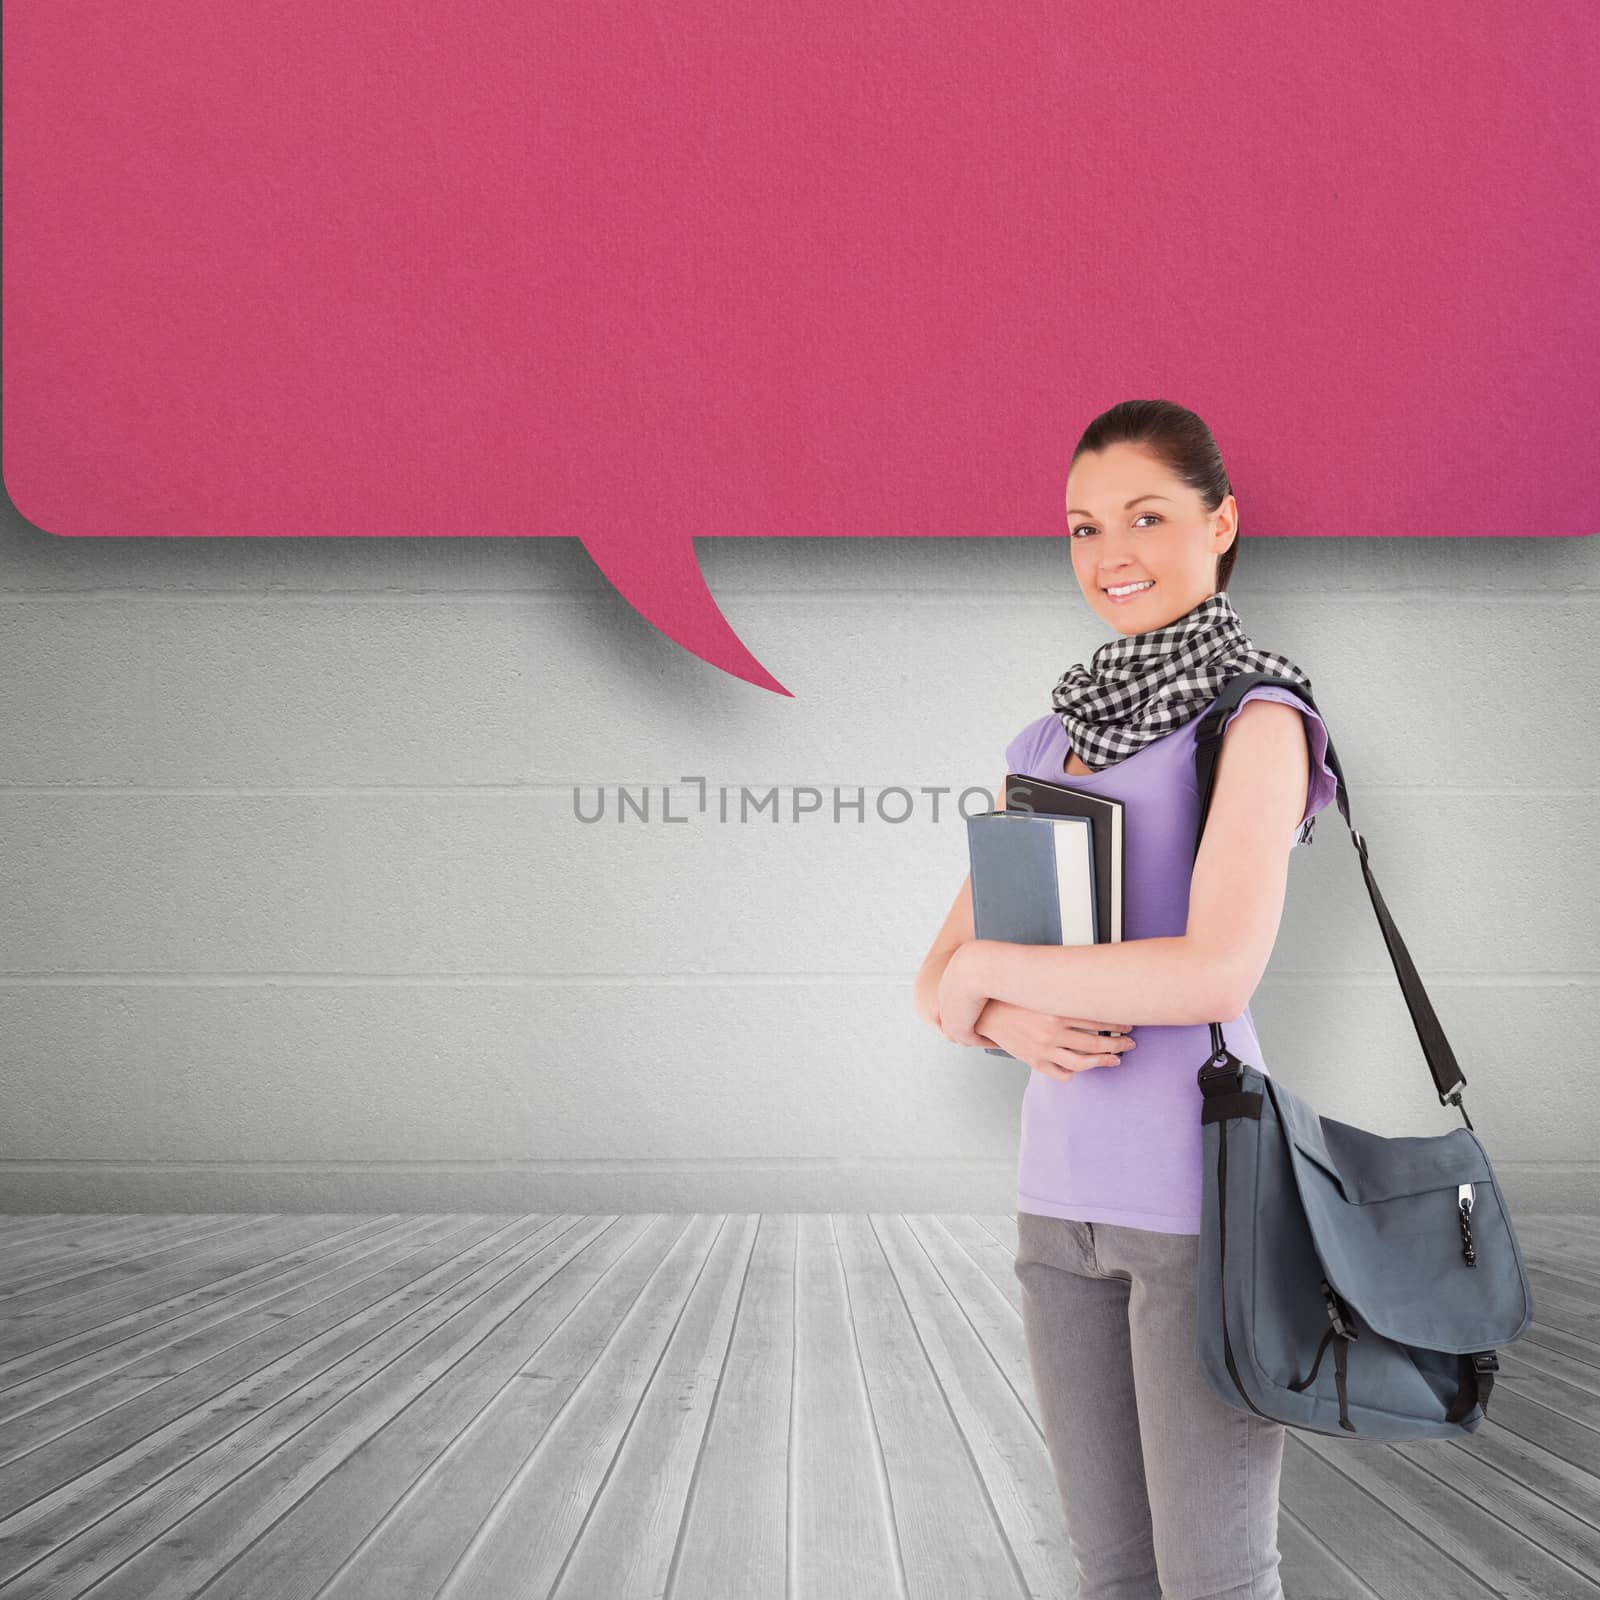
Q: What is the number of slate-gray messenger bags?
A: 1